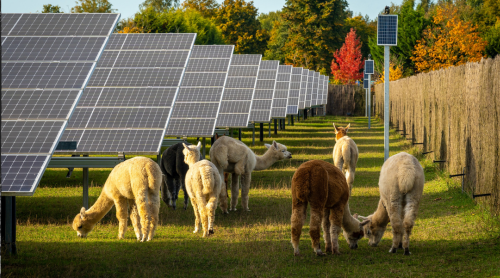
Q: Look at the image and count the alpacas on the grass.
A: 7